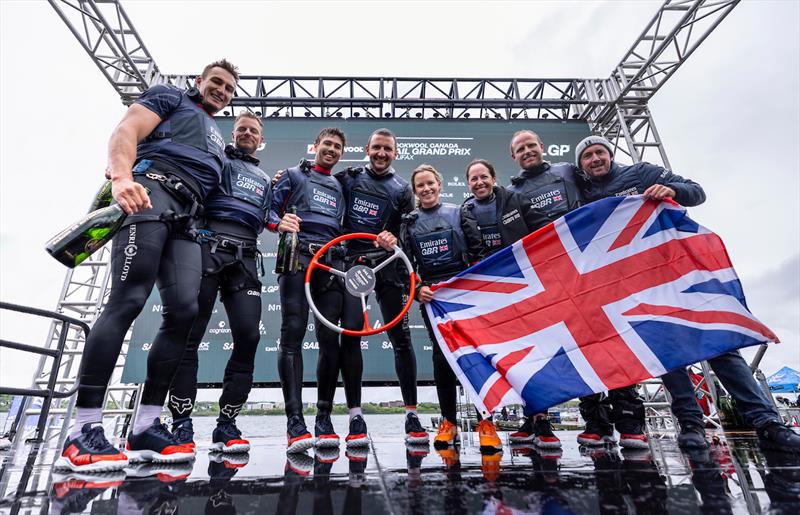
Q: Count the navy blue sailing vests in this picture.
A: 7